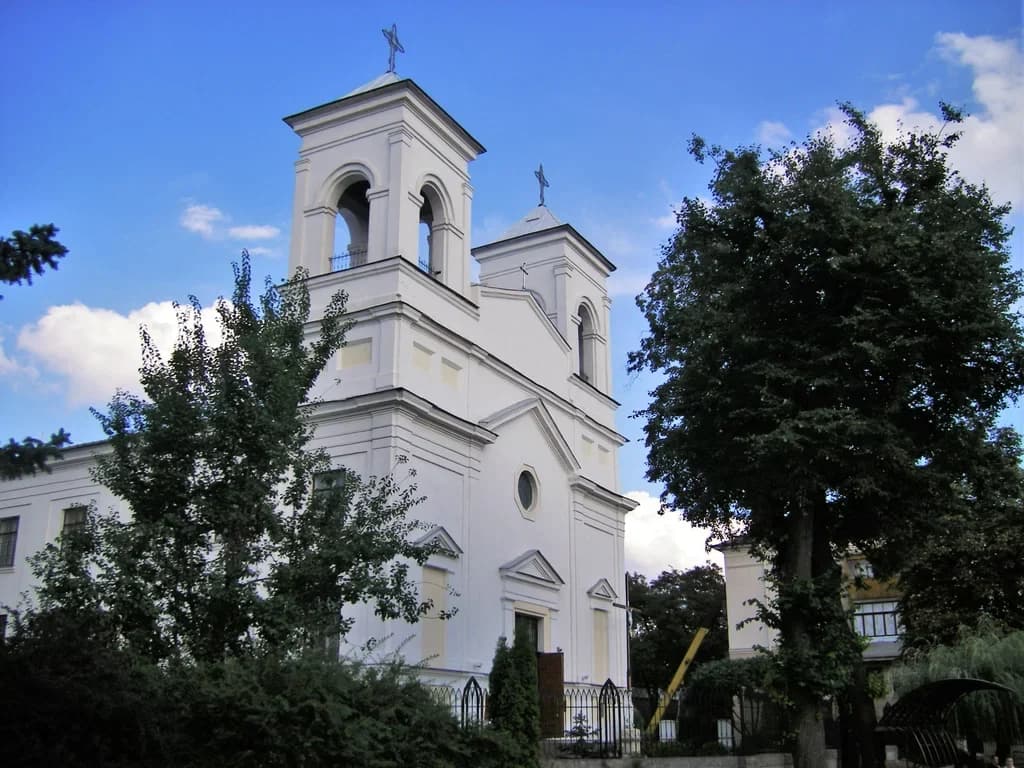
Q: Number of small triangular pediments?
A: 3